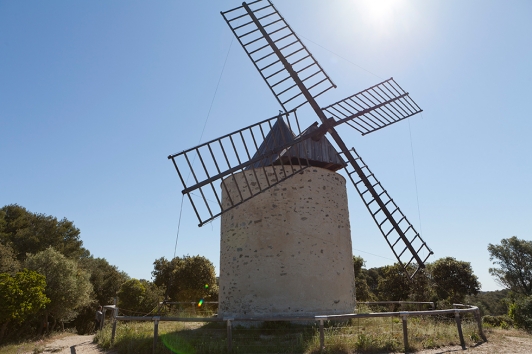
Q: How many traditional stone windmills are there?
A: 1